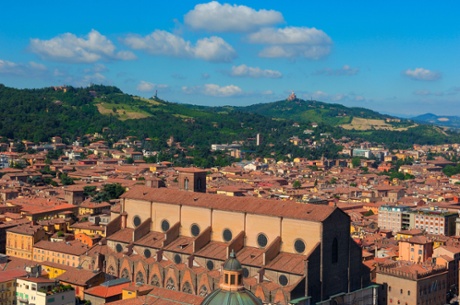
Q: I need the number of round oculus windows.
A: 12